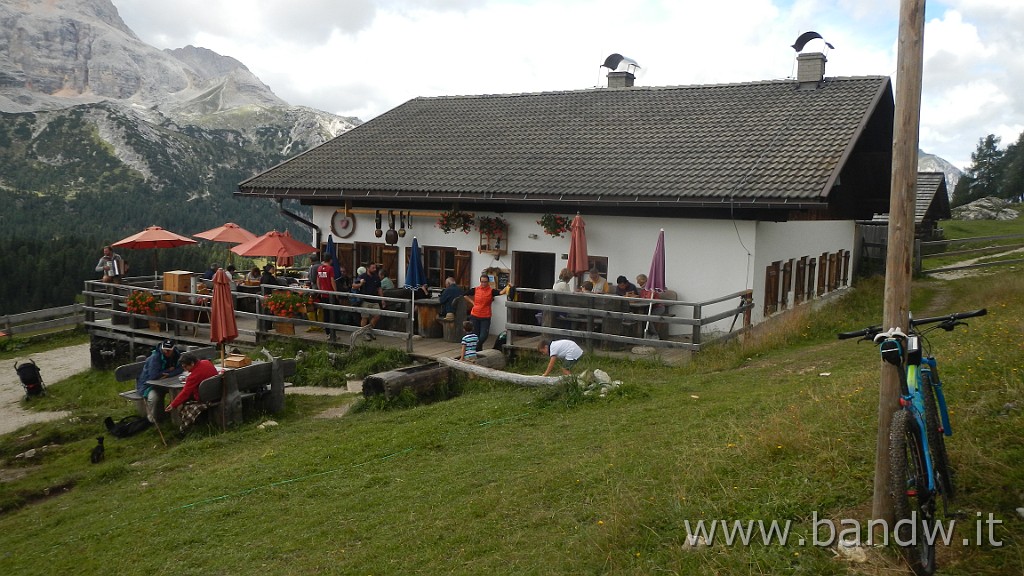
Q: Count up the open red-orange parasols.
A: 3